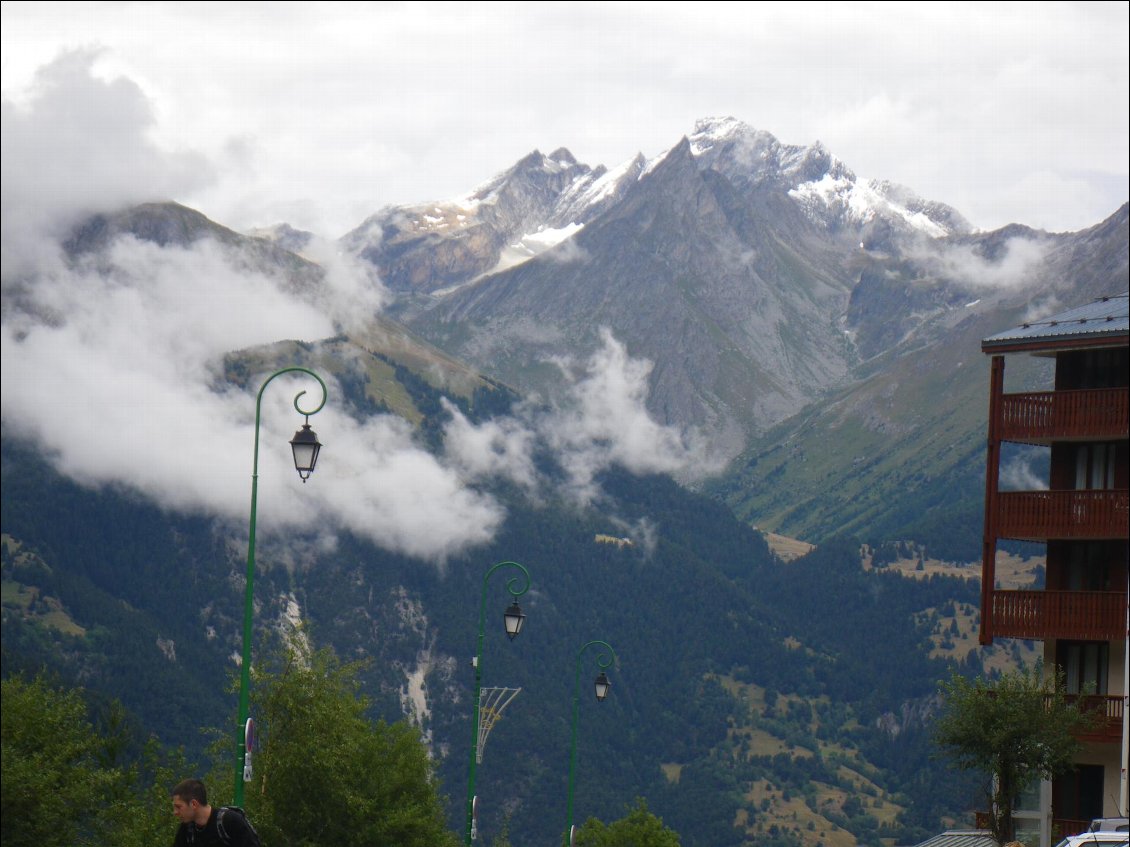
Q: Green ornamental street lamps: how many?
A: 3